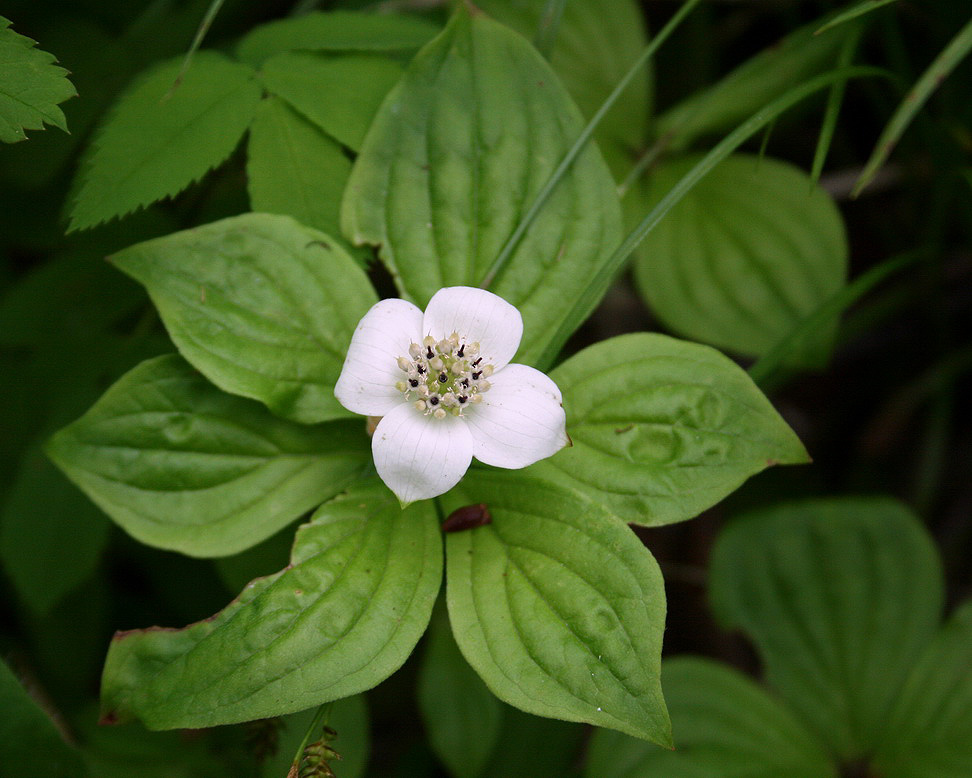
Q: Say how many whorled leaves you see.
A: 6